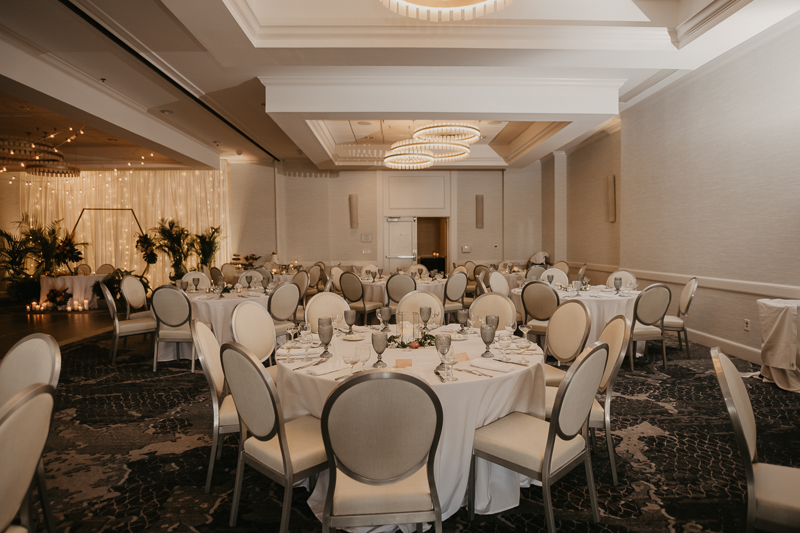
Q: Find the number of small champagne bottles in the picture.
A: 0